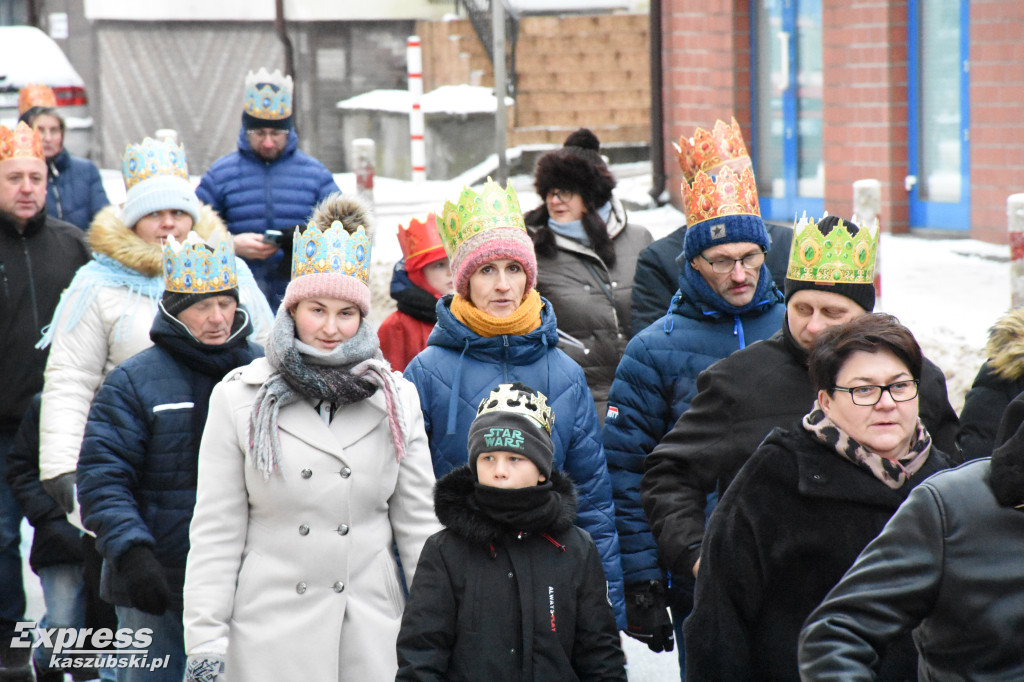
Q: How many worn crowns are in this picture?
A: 12